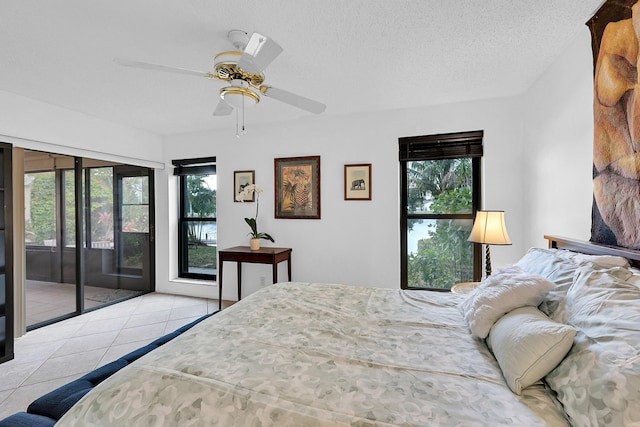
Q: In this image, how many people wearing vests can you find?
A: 0